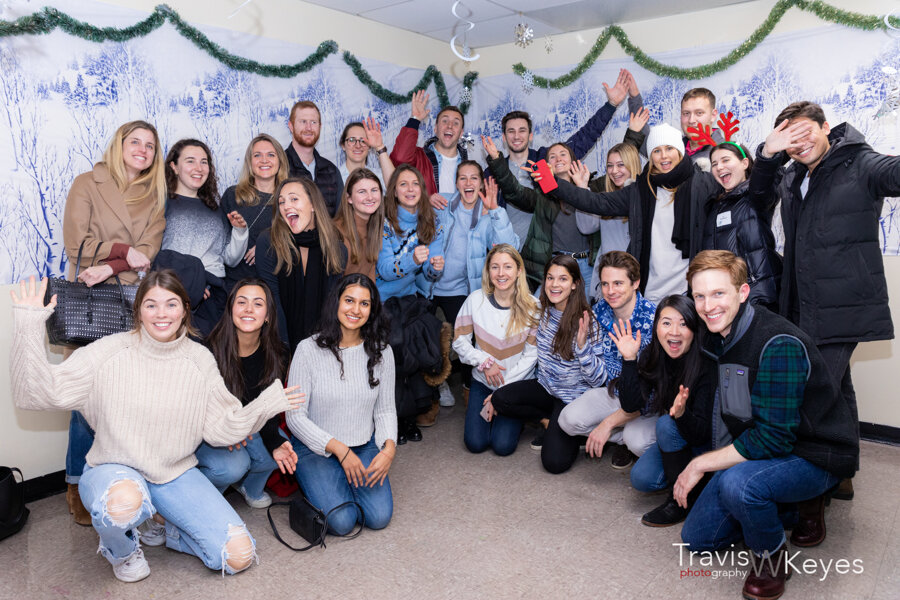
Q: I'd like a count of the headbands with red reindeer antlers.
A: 1